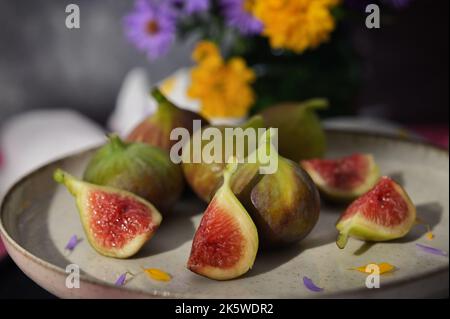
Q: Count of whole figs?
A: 5